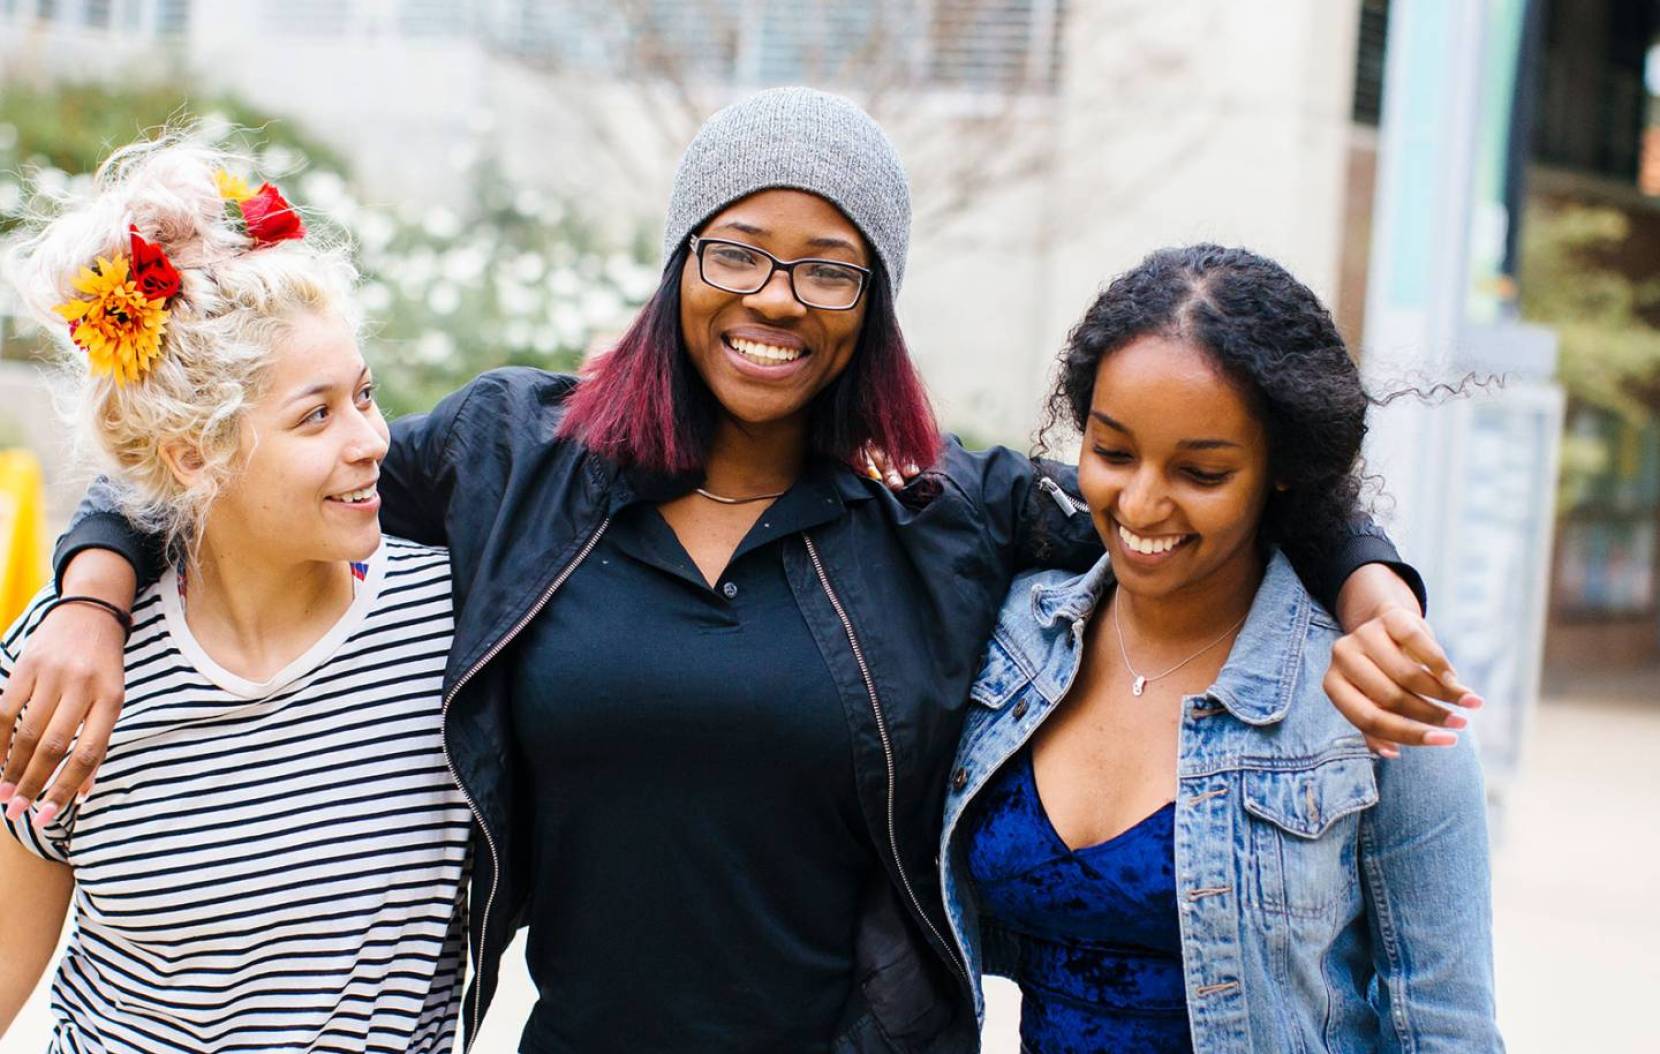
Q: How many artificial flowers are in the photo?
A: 4